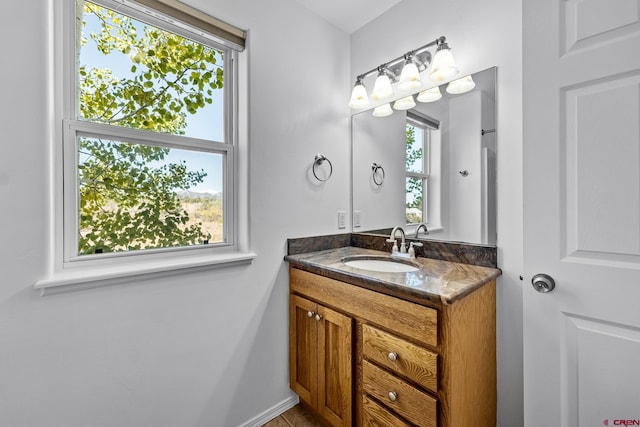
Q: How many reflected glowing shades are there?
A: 4